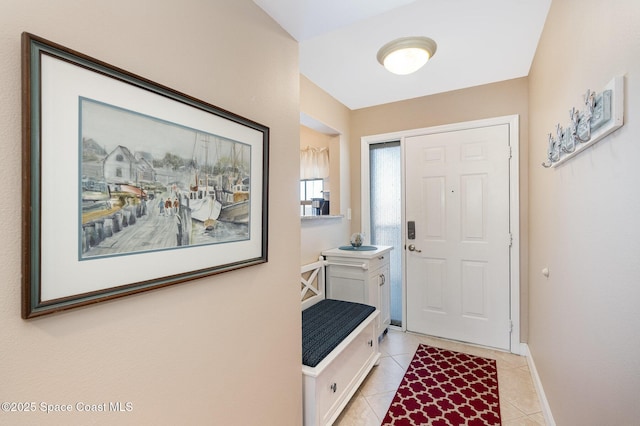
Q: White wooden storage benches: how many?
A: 1